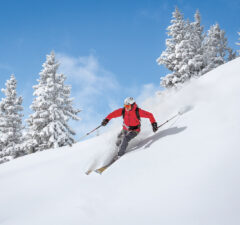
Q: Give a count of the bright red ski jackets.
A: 1